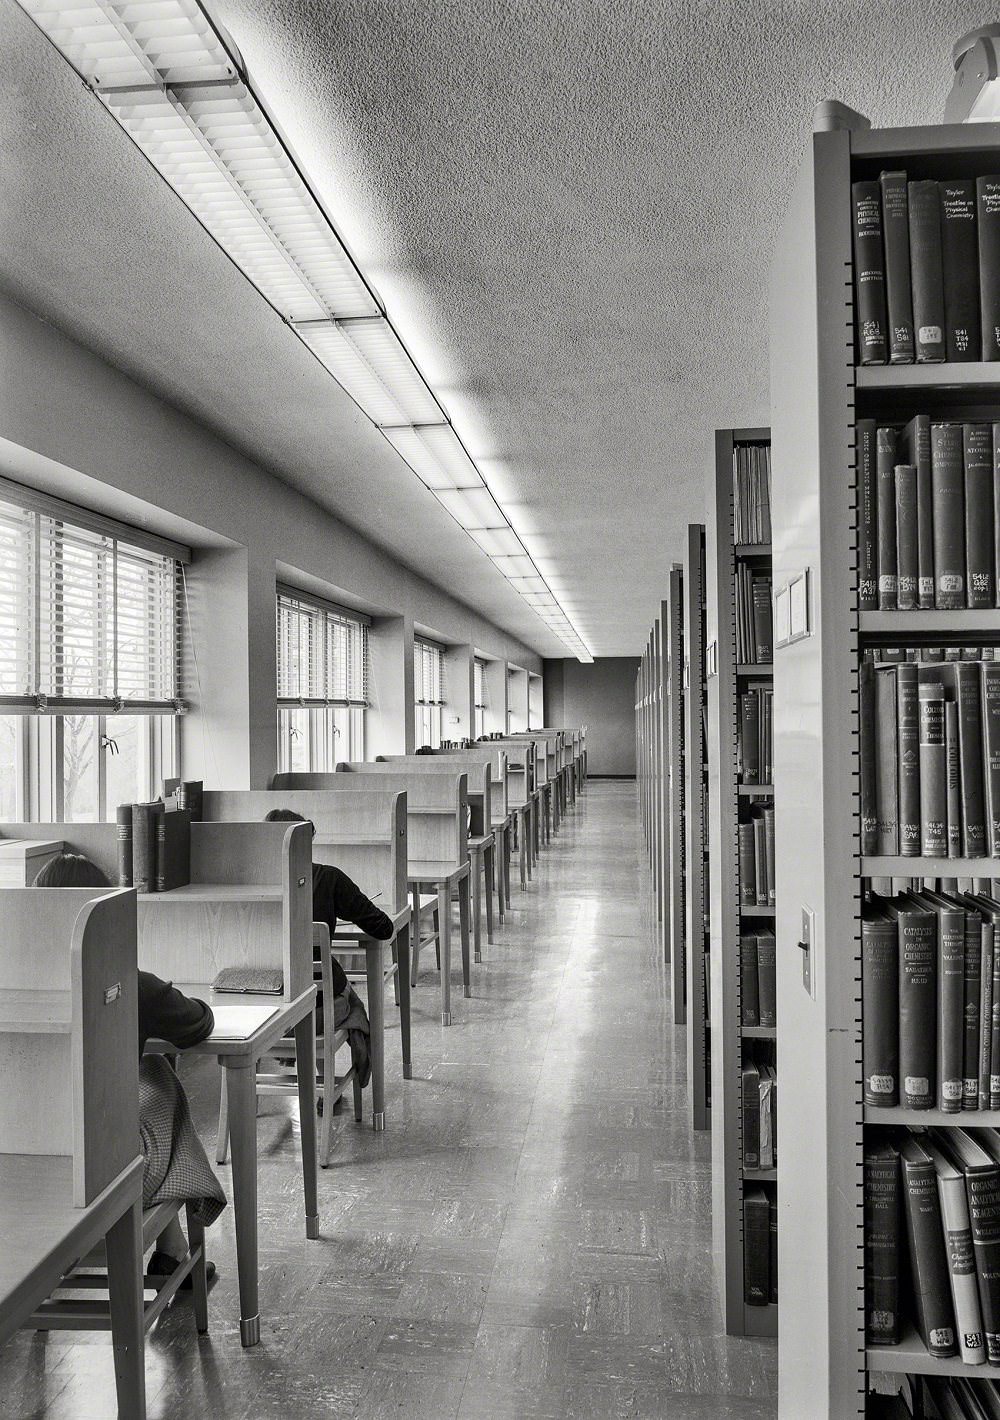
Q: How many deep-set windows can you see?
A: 6